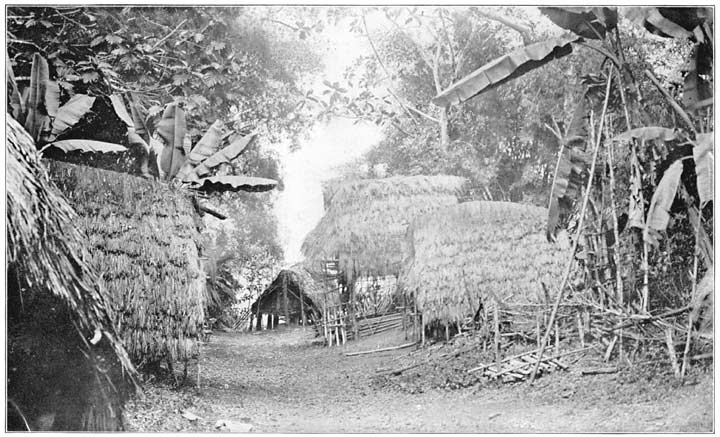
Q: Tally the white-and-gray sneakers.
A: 0